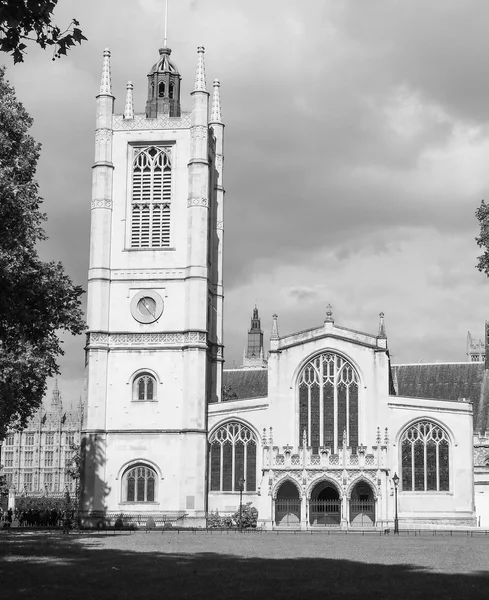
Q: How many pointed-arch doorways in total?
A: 3